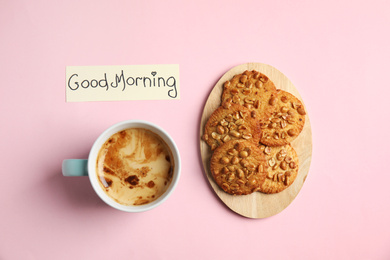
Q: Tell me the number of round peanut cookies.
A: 5